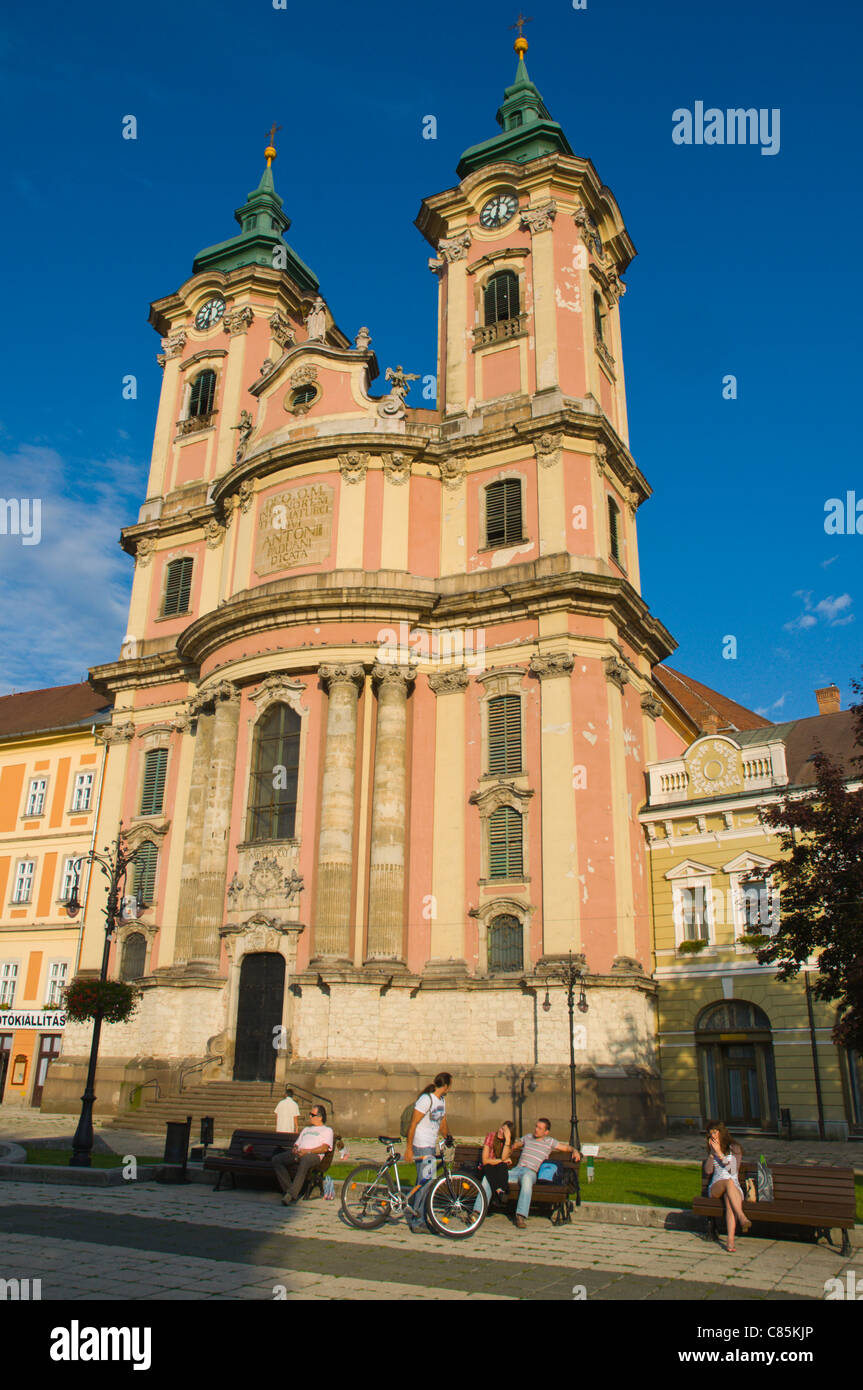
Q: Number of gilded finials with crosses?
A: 2